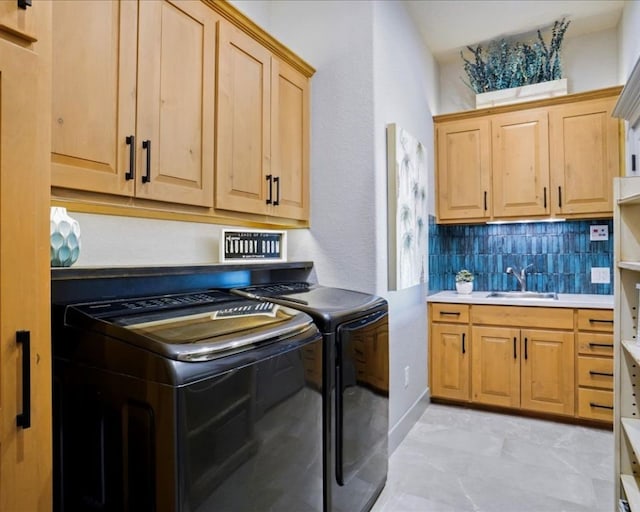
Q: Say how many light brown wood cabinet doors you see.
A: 12